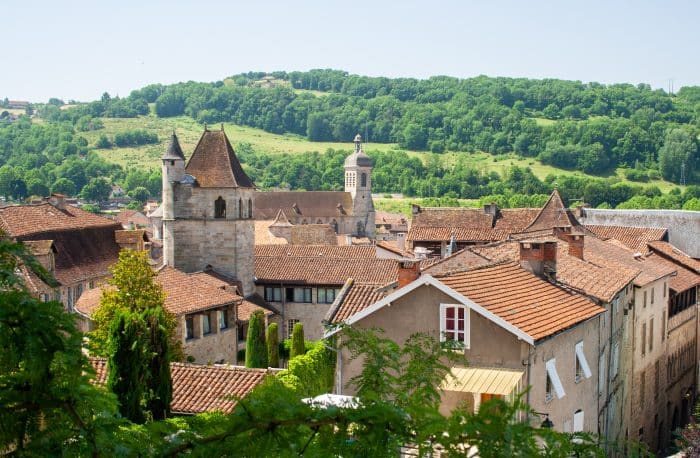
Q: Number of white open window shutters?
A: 2